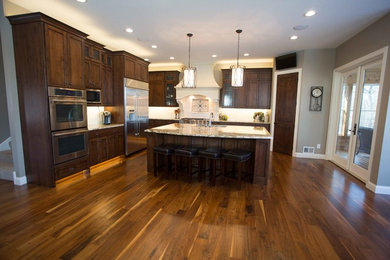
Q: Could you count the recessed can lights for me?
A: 9